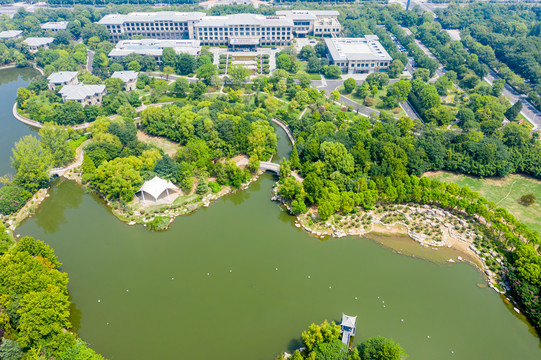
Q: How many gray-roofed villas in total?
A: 6